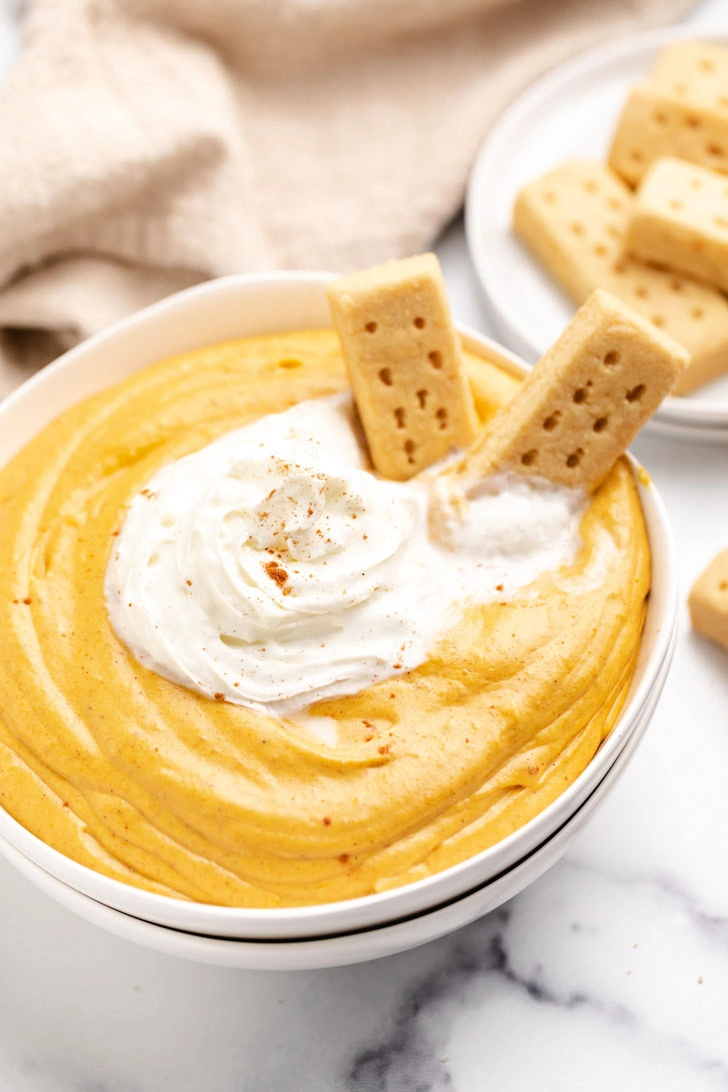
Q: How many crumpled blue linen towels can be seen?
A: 0